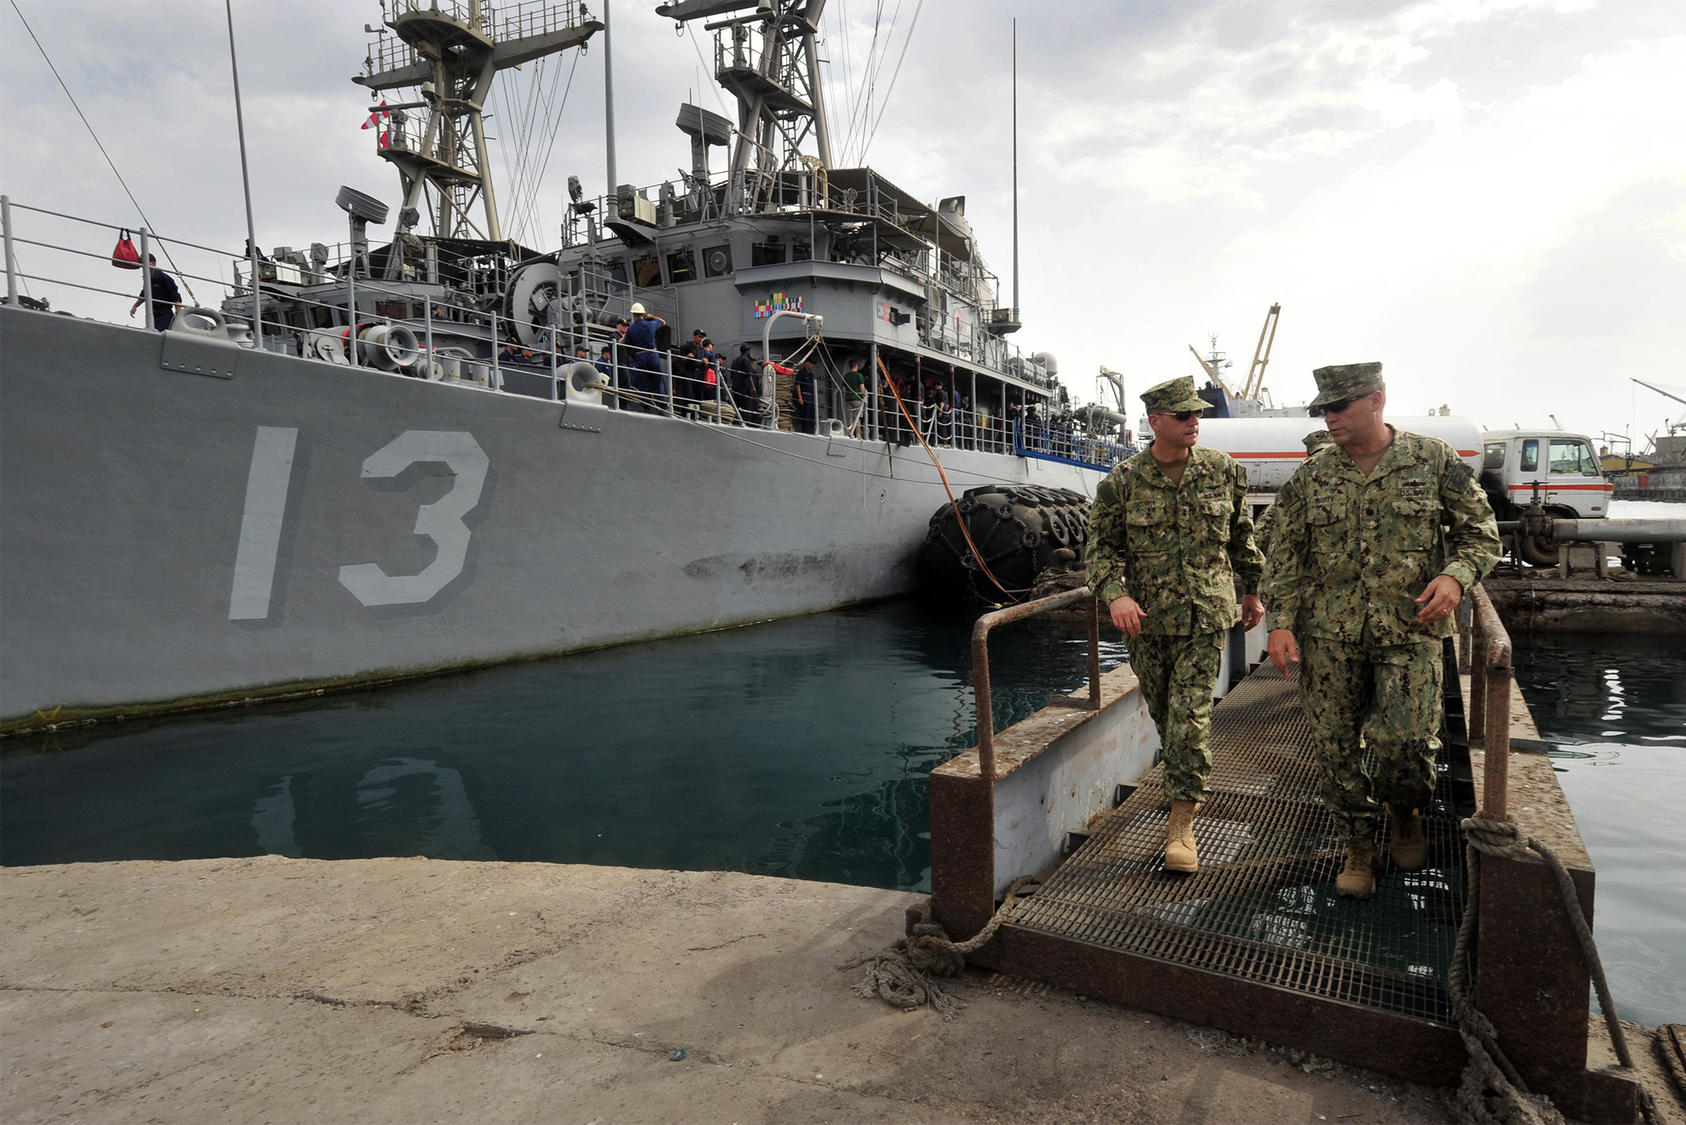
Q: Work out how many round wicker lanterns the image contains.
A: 0